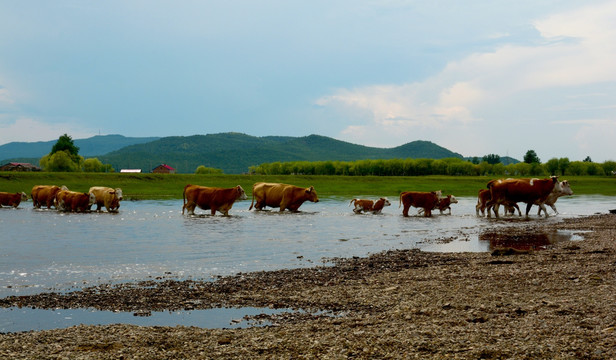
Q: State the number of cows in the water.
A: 12